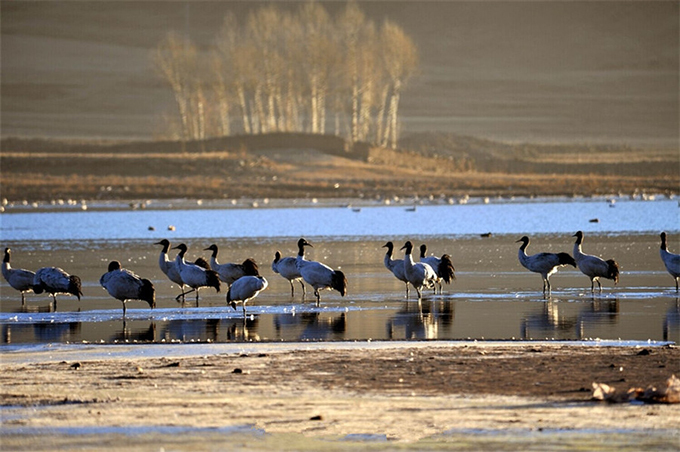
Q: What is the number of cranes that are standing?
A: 15